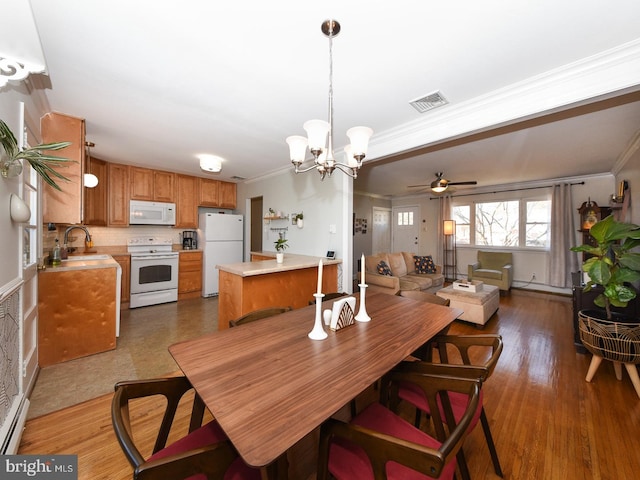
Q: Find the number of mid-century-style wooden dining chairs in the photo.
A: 6